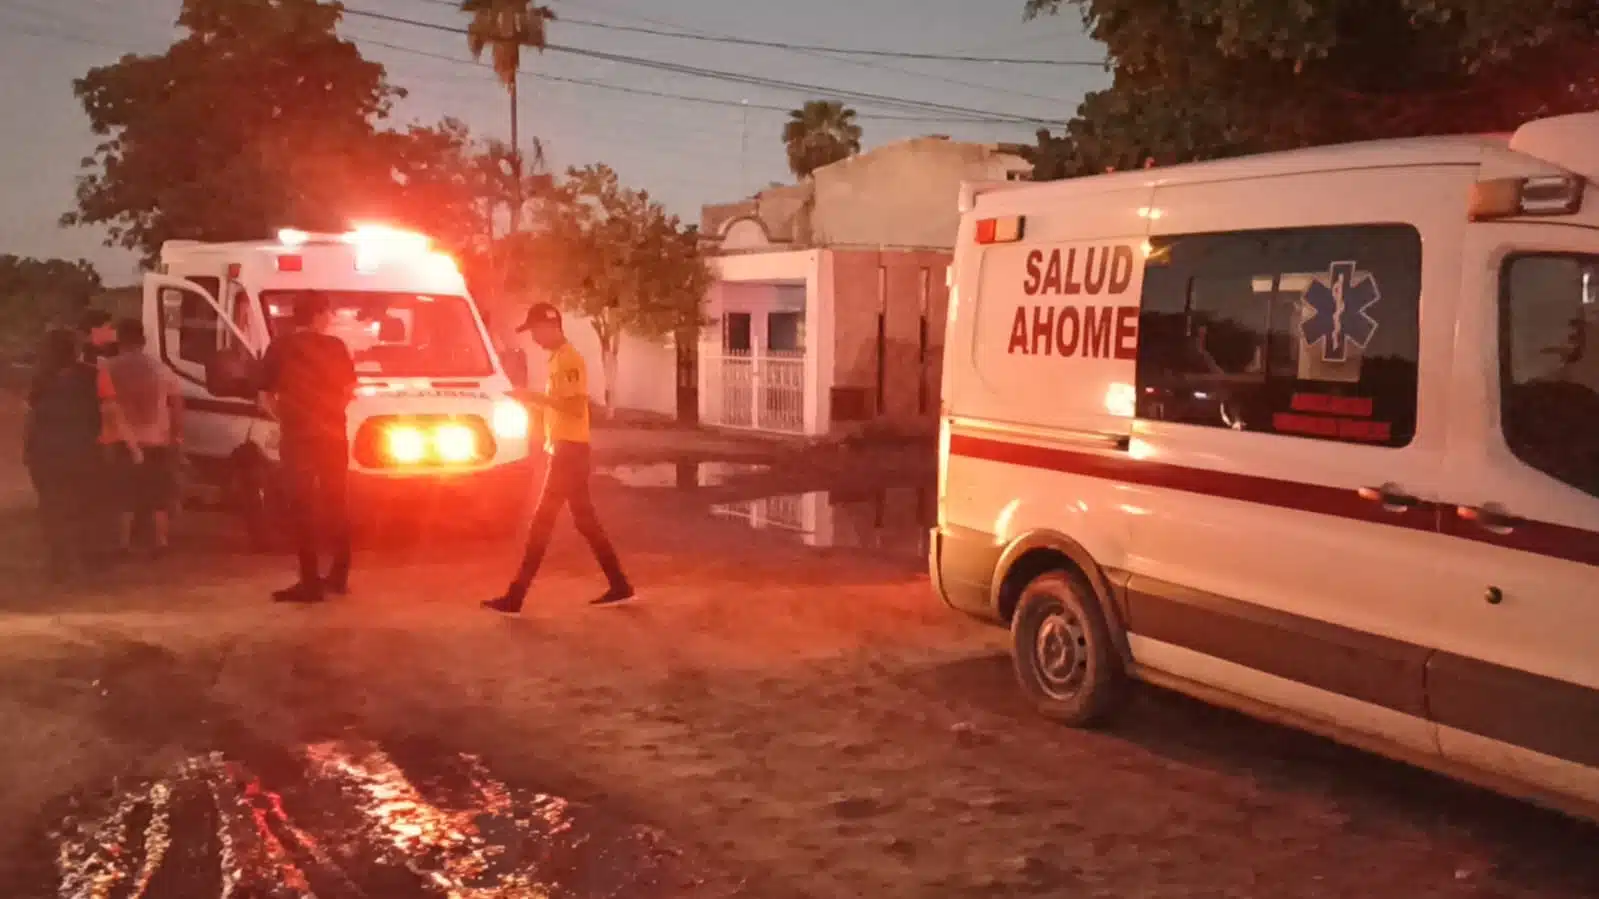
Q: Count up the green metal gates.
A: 0